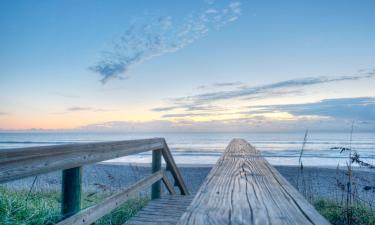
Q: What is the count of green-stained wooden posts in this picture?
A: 2